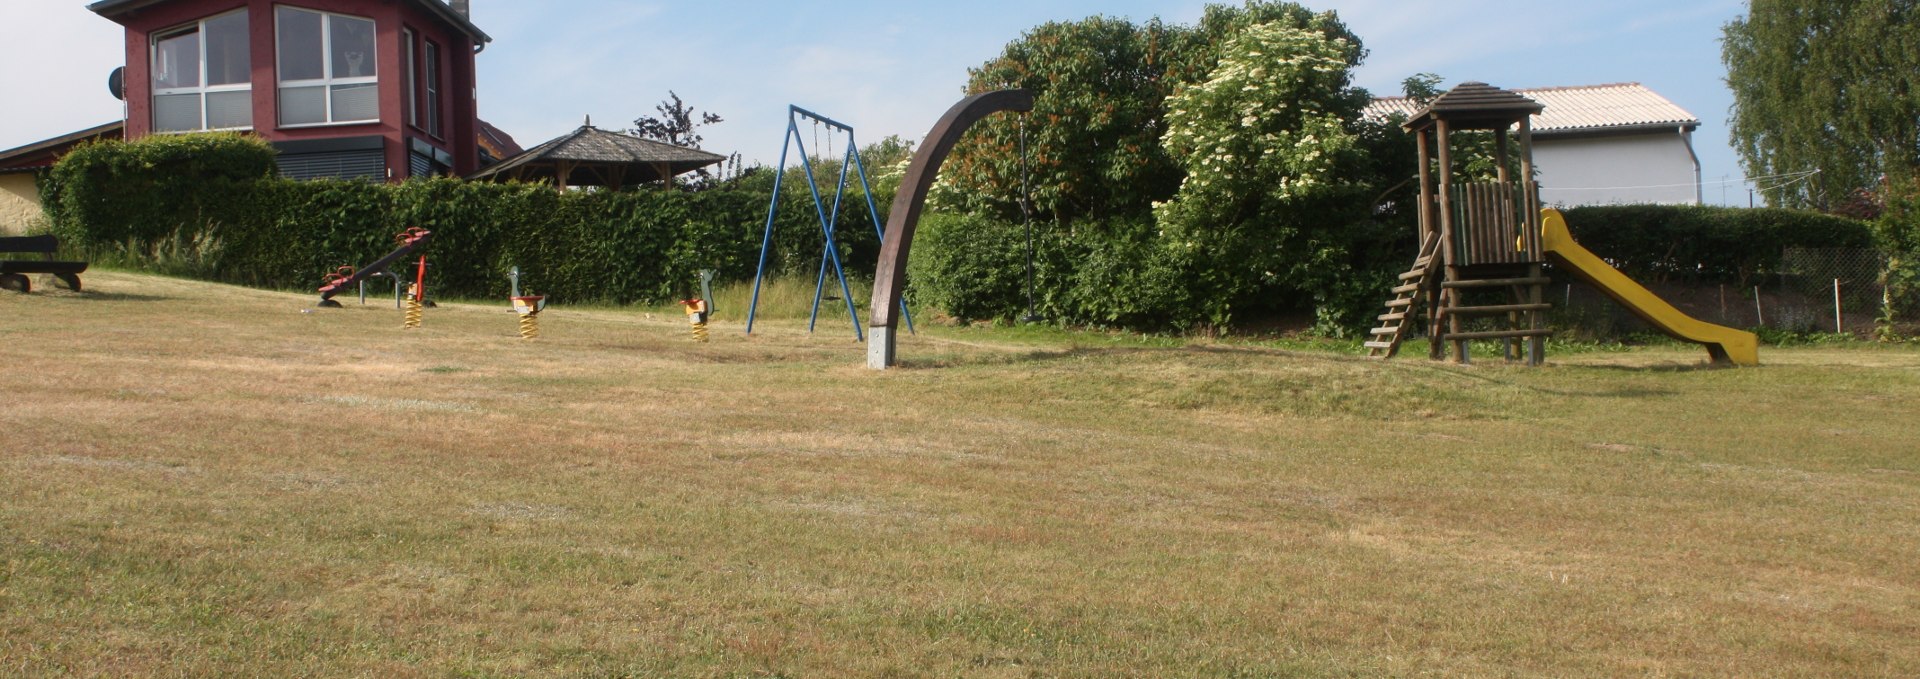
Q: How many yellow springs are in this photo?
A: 3